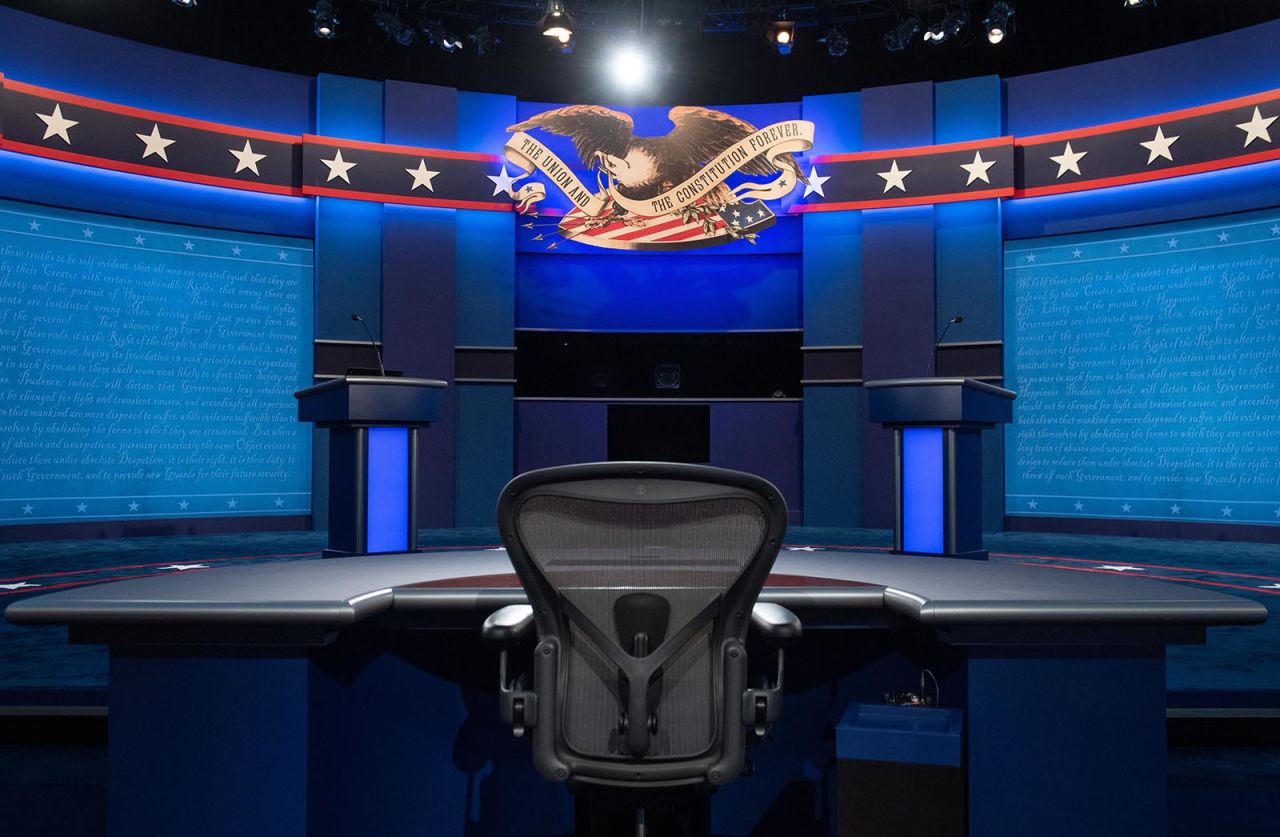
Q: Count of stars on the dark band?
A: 12